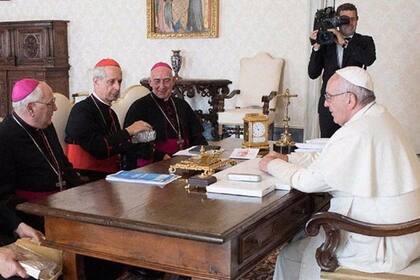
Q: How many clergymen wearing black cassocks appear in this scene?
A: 3